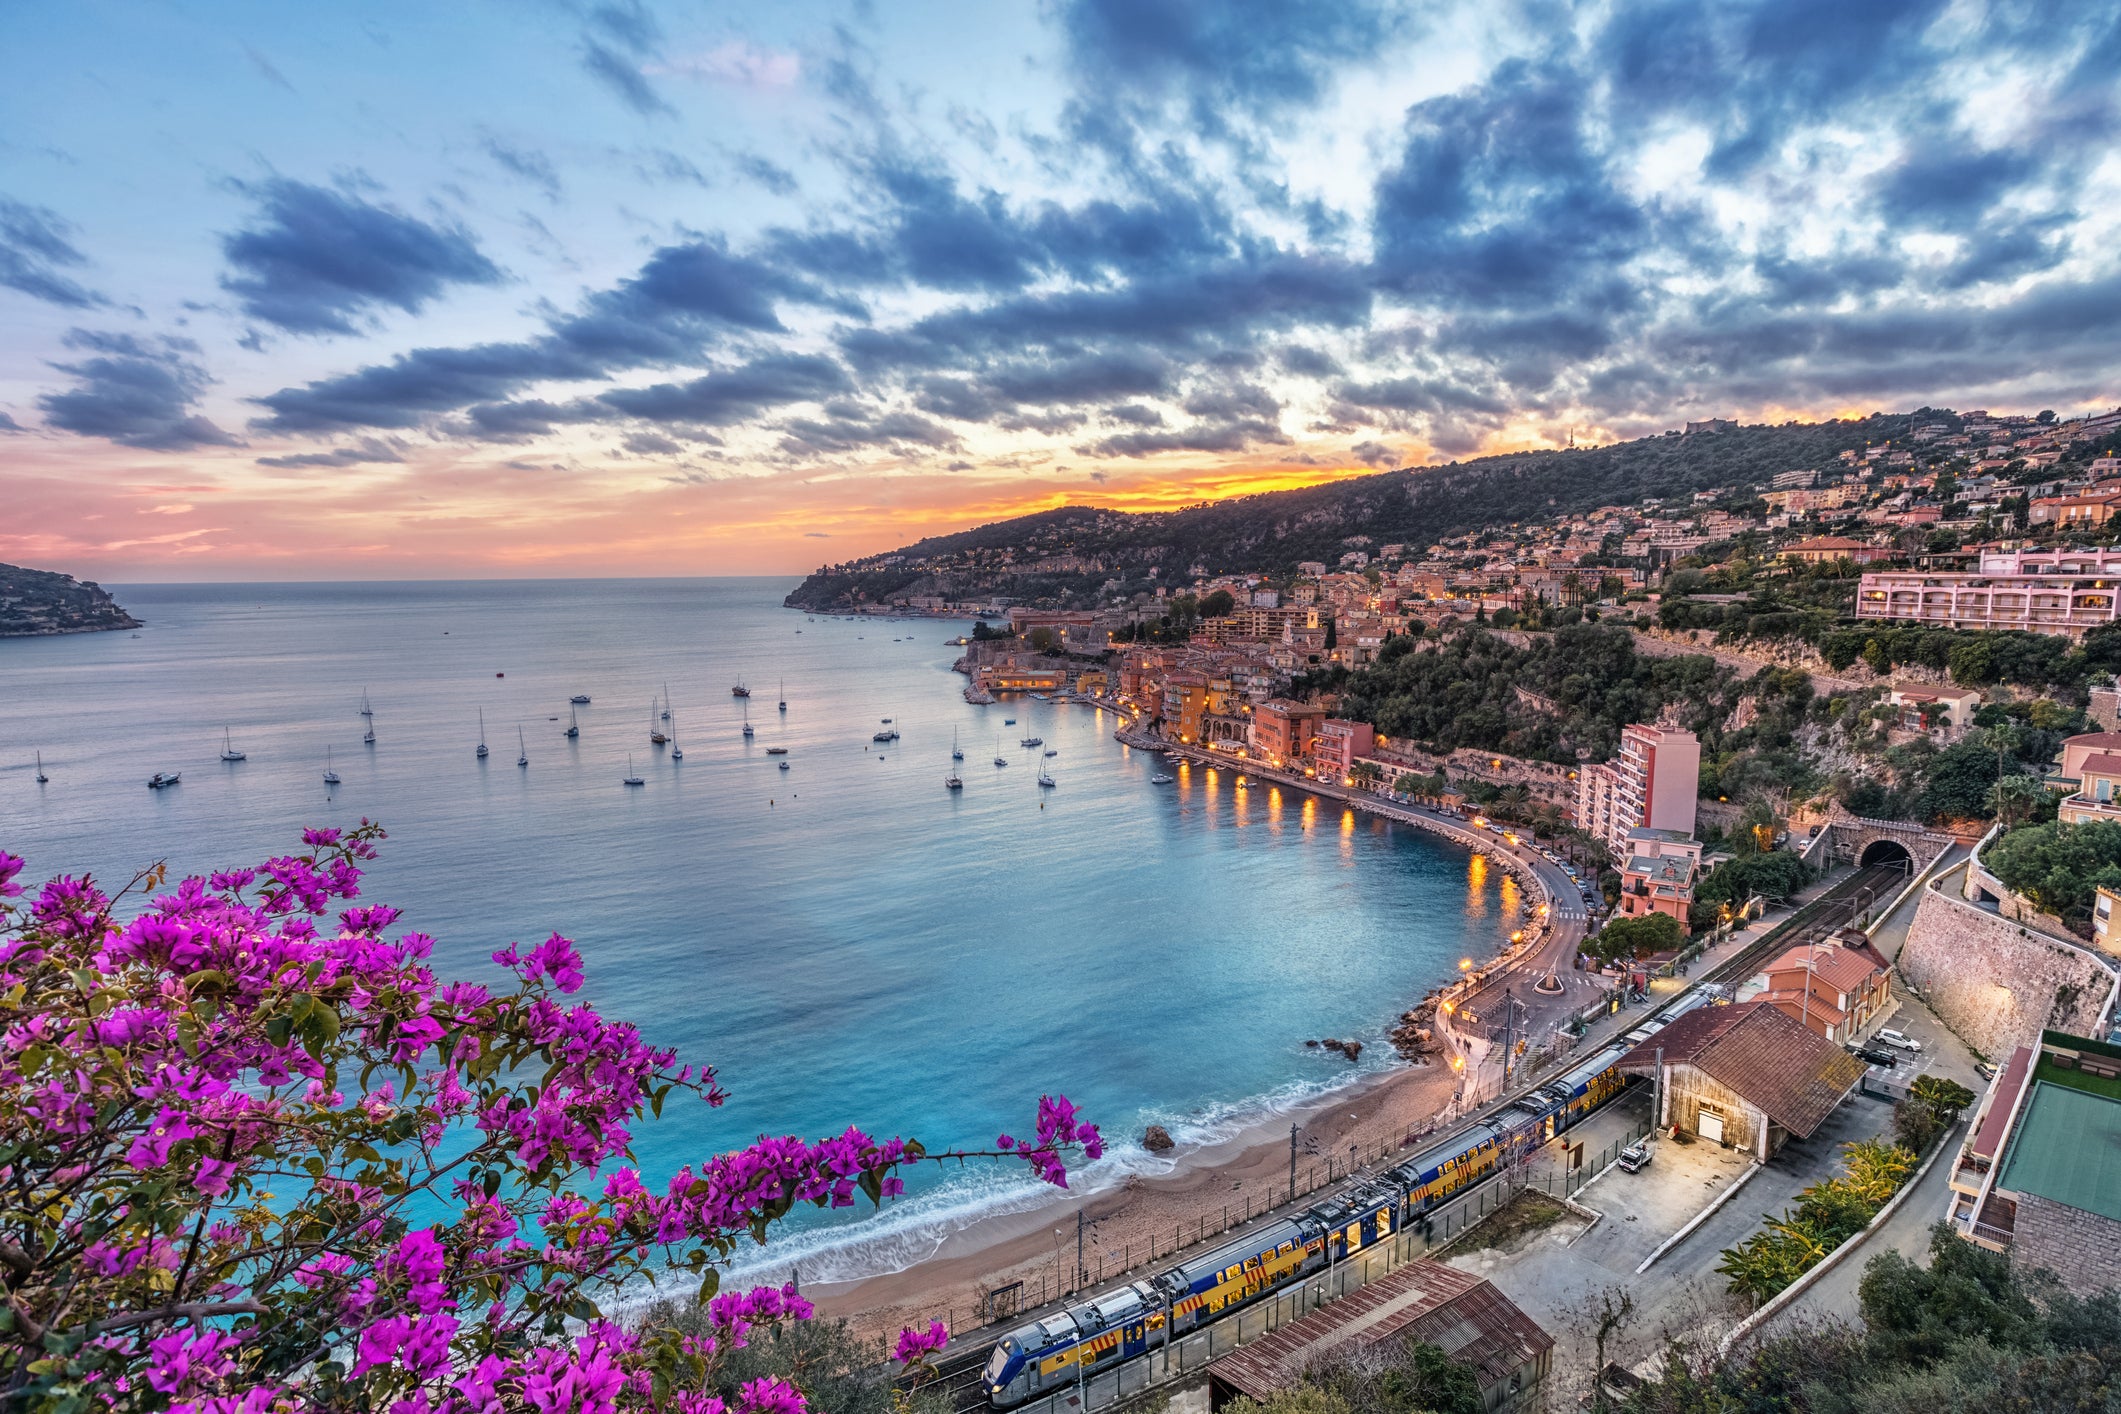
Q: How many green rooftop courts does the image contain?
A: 1